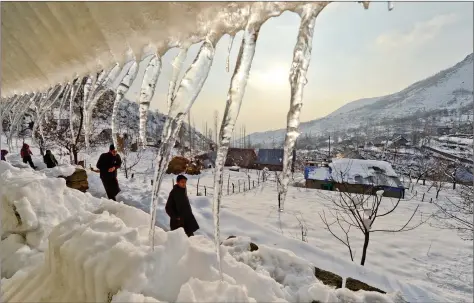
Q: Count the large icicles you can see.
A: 3